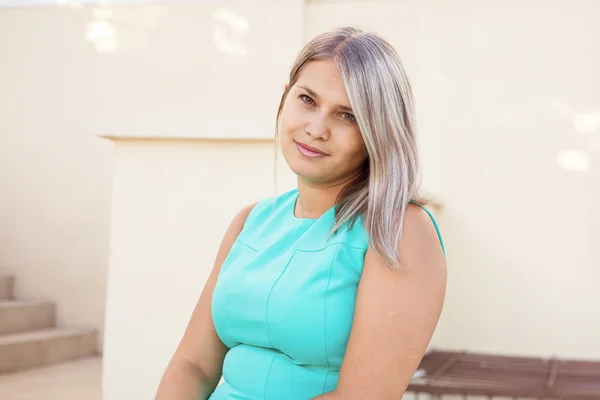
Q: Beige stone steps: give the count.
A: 3